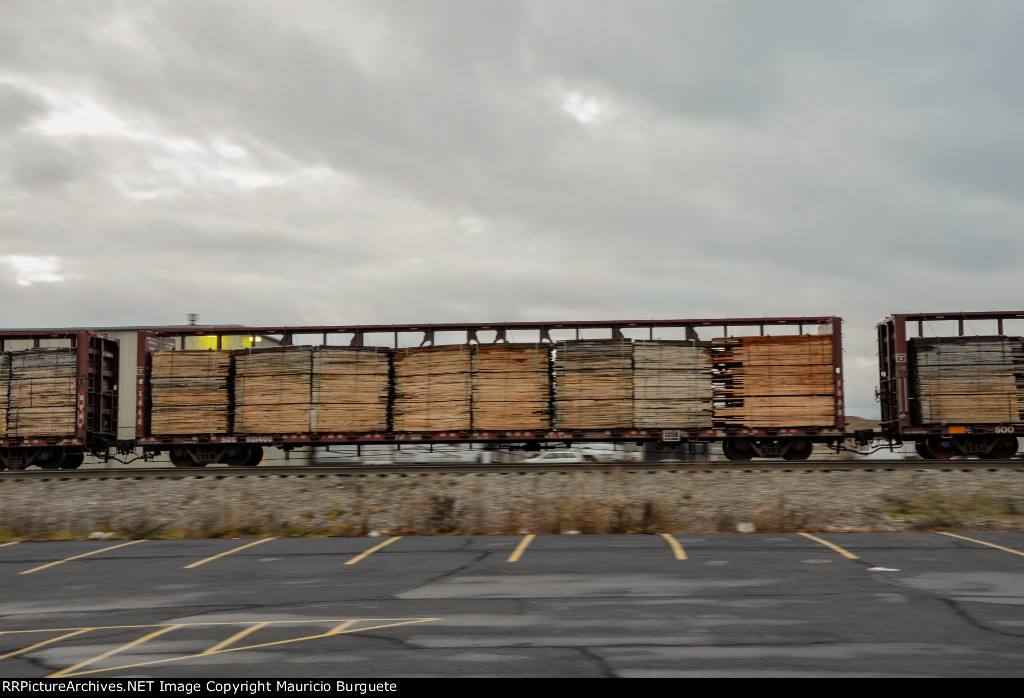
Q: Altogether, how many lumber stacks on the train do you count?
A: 11